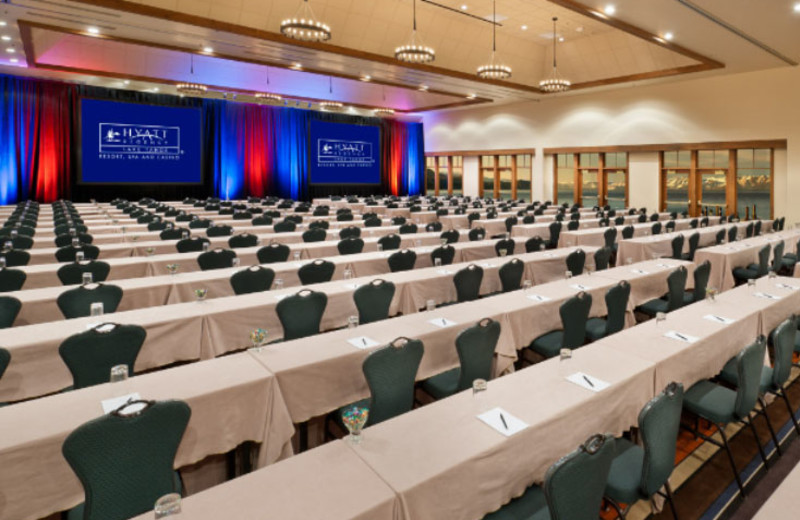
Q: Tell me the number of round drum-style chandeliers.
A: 8